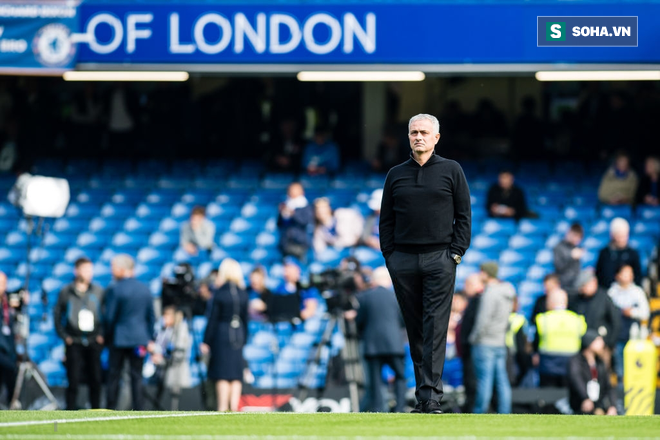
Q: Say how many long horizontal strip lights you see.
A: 3